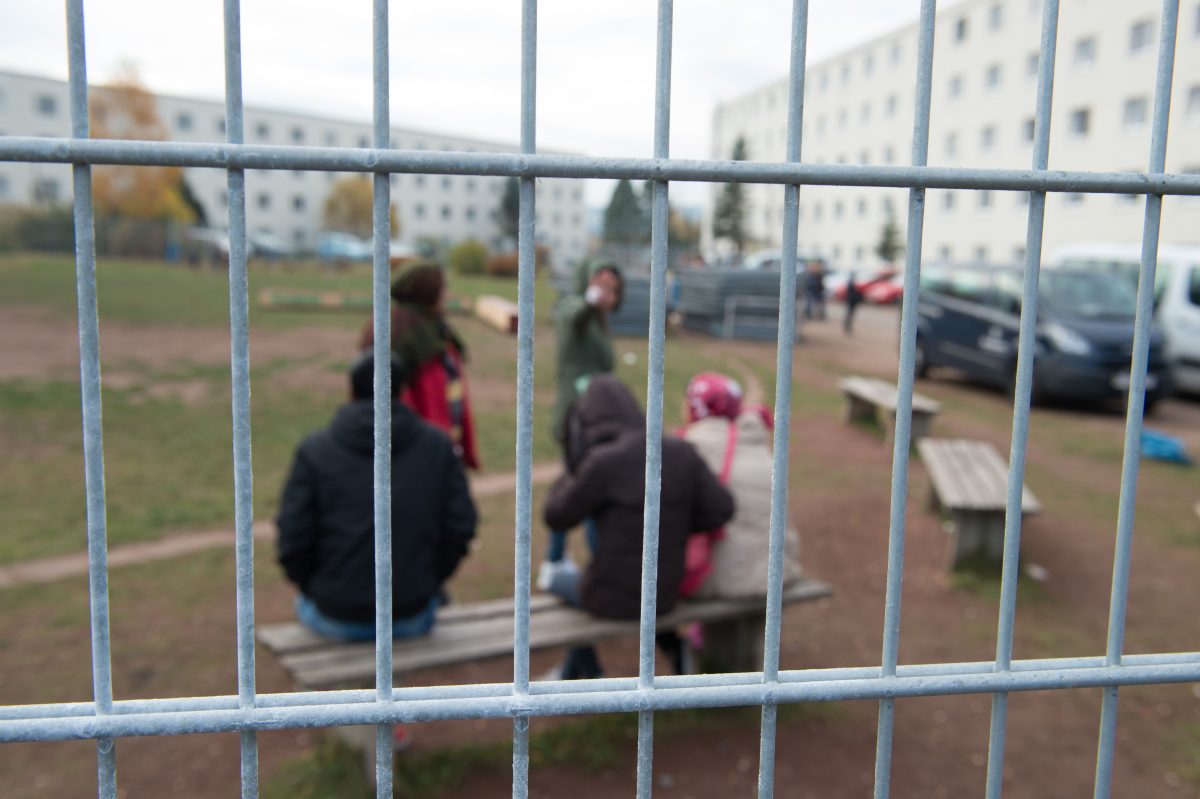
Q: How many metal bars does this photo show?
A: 12